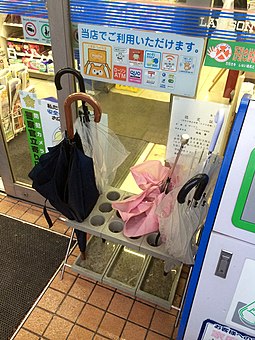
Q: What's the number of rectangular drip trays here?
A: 3